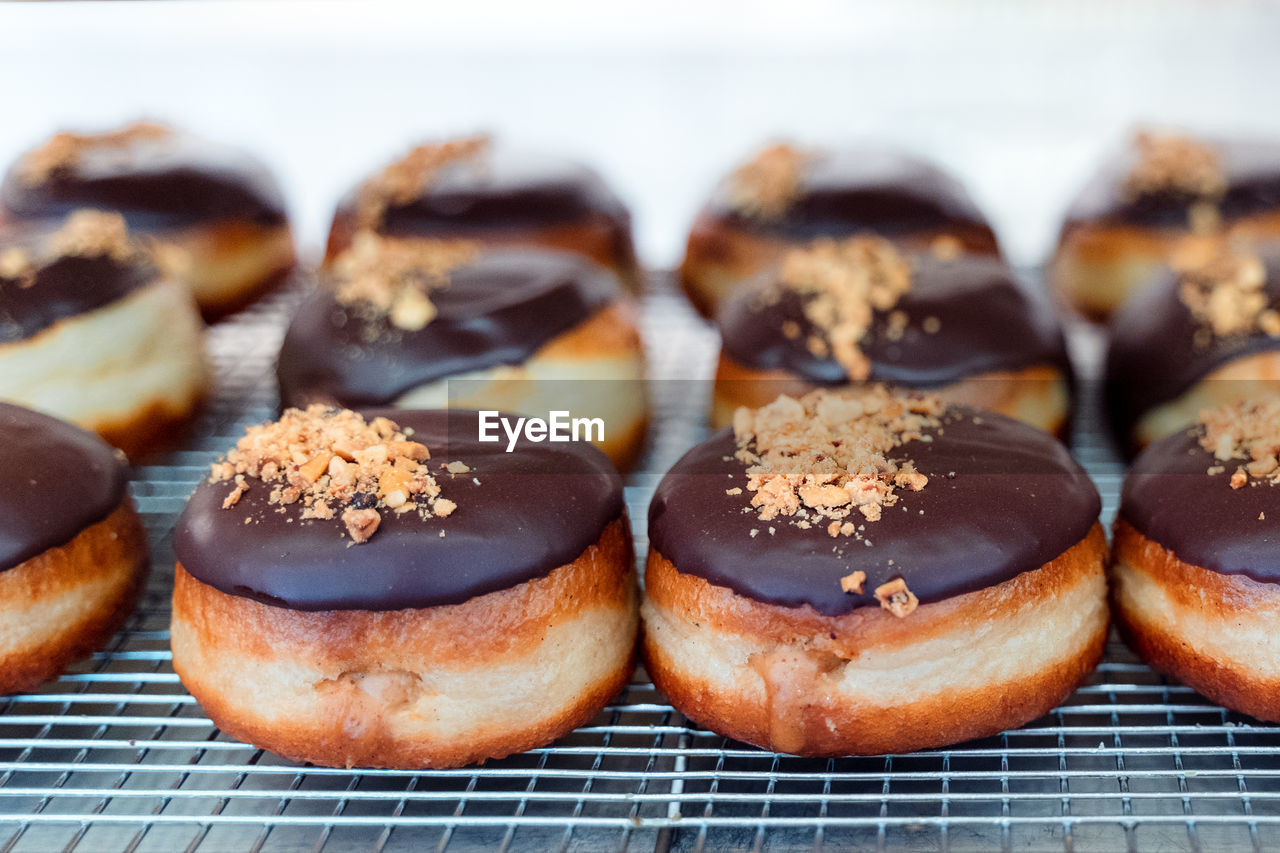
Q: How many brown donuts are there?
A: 12